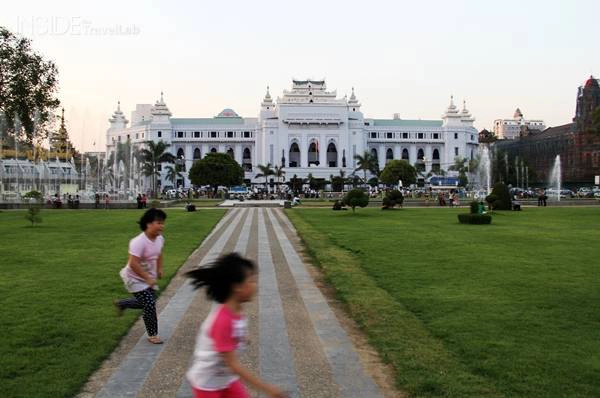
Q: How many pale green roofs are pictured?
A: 2